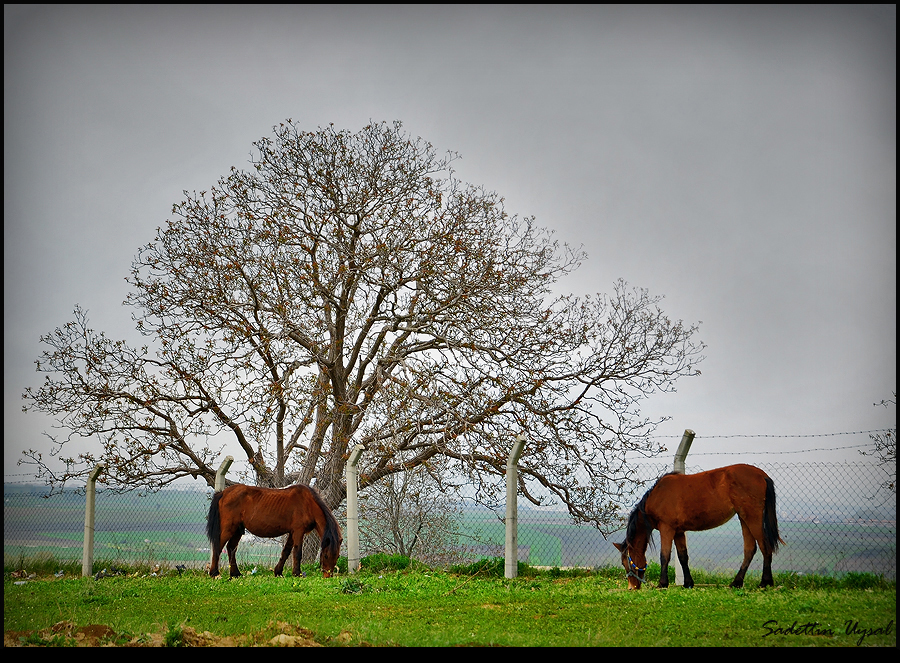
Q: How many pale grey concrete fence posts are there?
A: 5